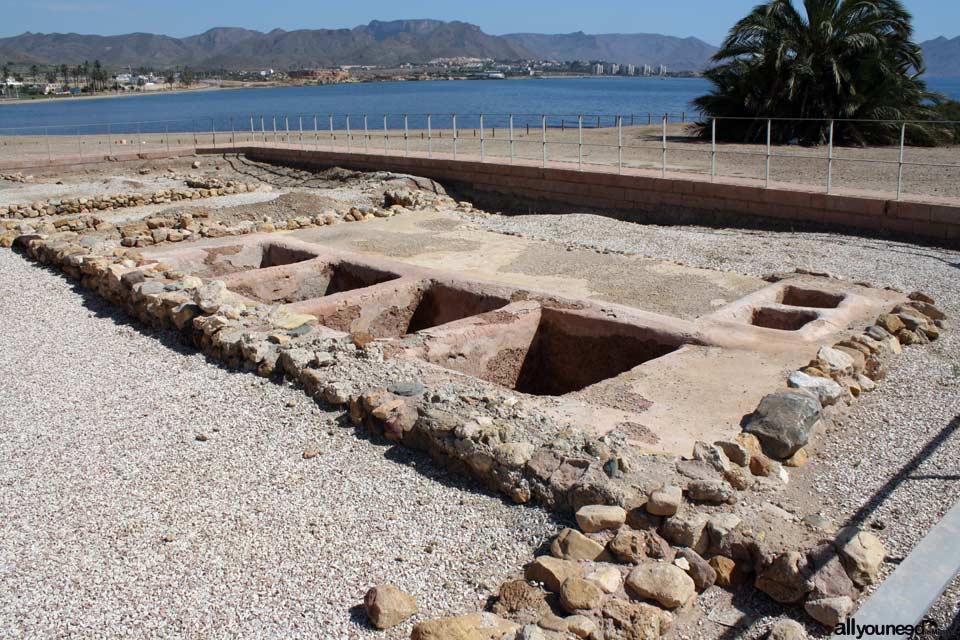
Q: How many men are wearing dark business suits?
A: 0